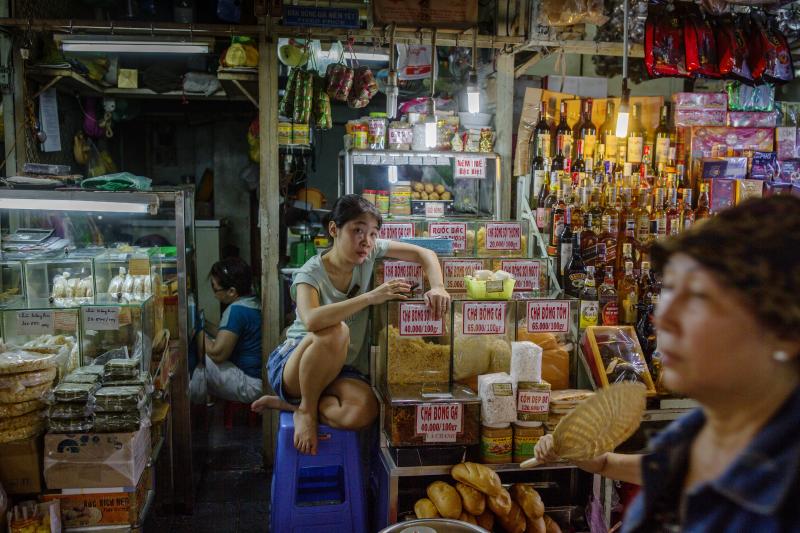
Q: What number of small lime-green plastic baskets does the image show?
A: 1